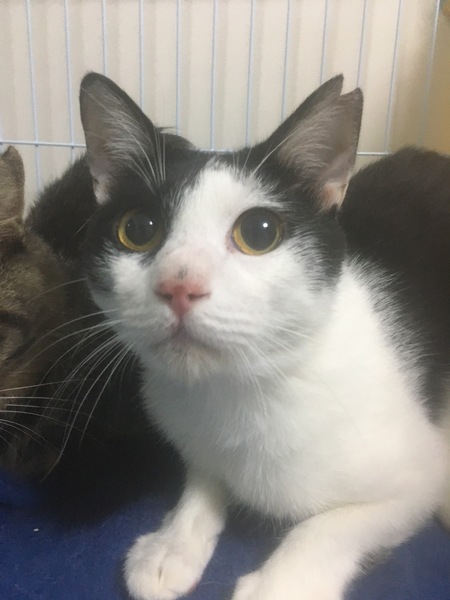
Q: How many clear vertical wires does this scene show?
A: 12